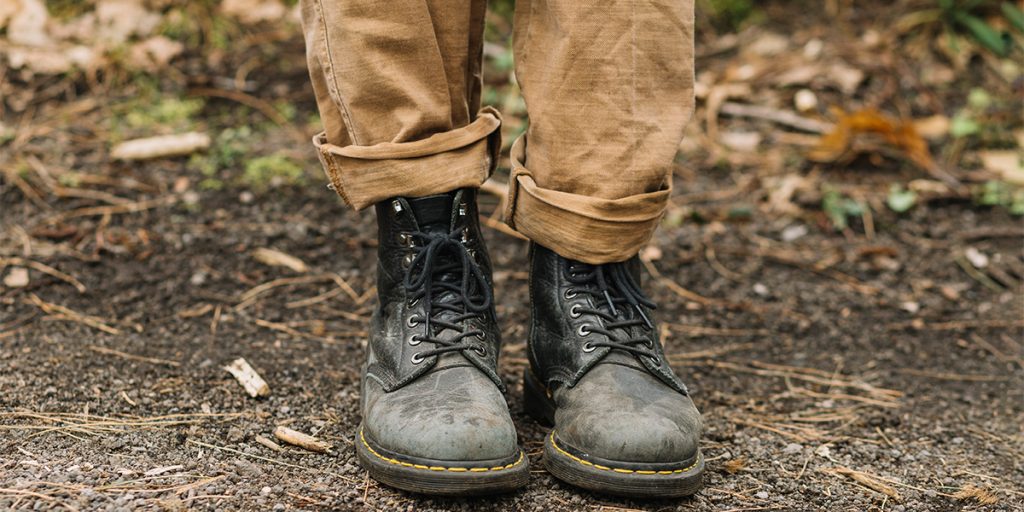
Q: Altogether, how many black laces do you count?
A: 2